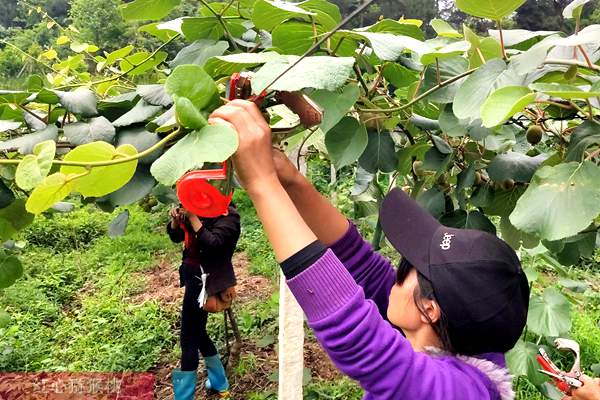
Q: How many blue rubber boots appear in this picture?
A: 2